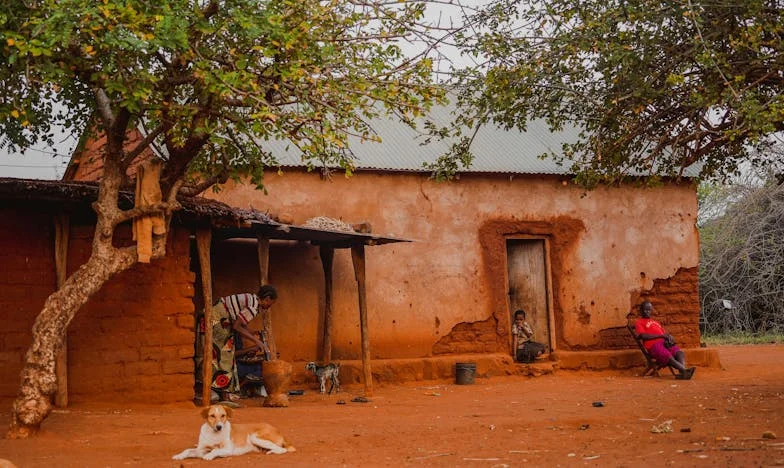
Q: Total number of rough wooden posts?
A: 5